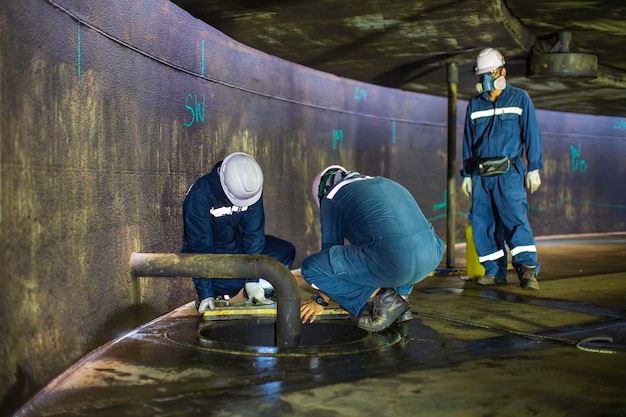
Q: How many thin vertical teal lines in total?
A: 3